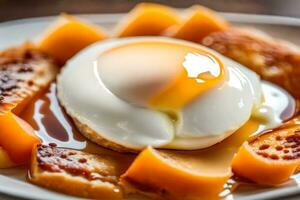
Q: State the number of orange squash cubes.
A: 6